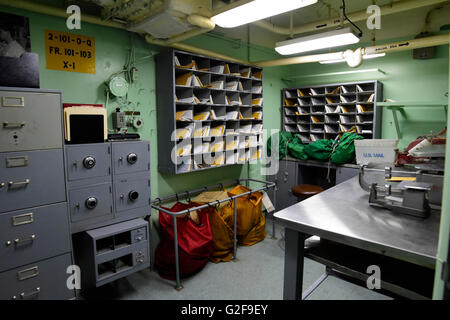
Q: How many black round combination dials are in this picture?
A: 4